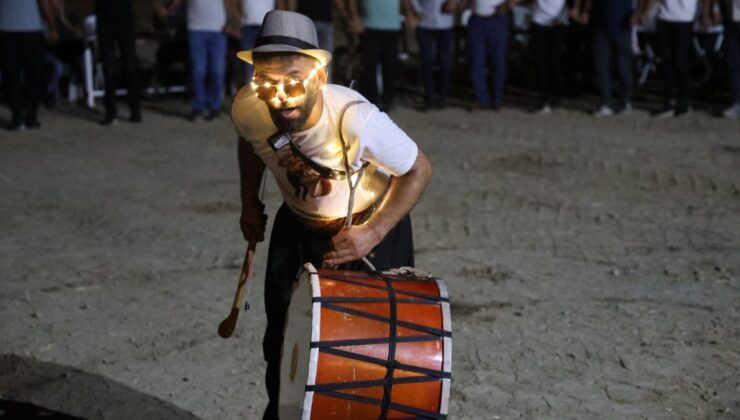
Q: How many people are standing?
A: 13